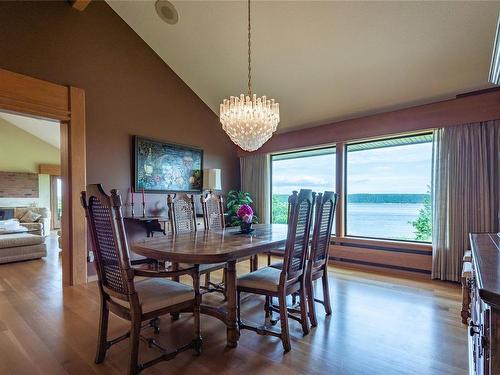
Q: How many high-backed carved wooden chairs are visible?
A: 5